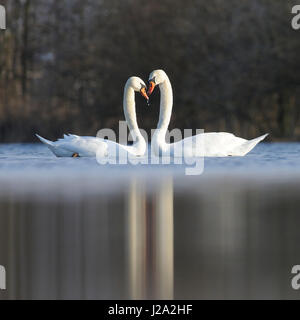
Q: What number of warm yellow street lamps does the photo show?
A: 0